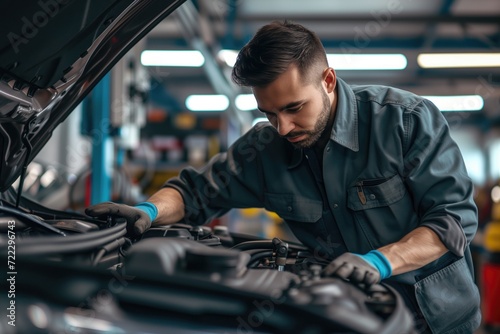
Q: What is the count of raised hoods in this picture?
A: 1